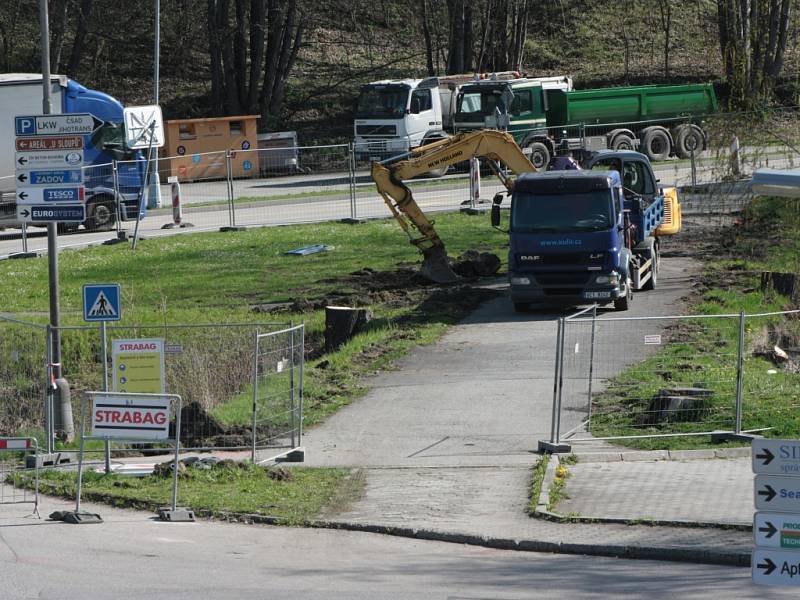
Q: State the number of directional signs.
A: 10